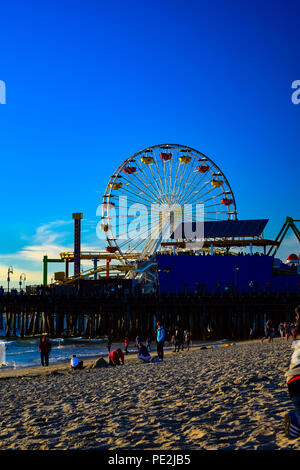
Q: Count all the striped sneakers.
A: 1